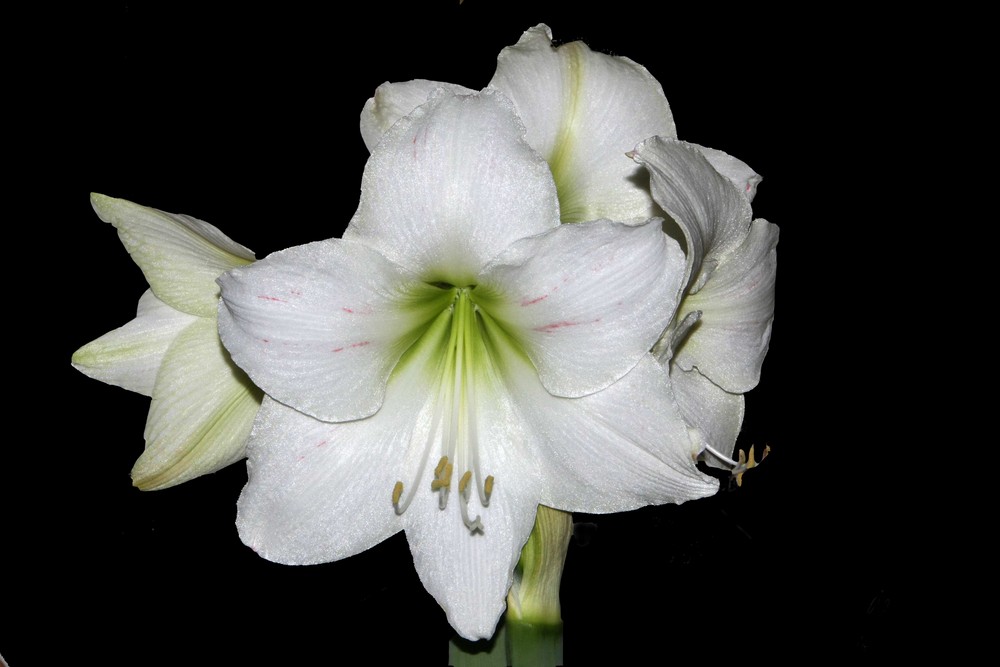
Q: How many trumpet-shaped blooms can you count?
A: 4